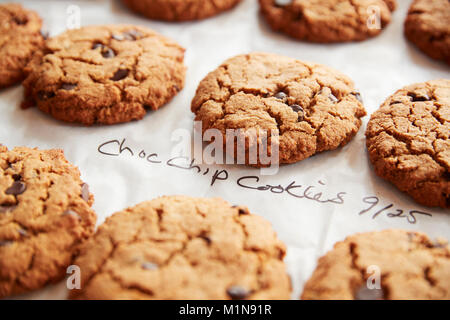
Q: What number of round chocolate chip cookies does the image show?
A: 10